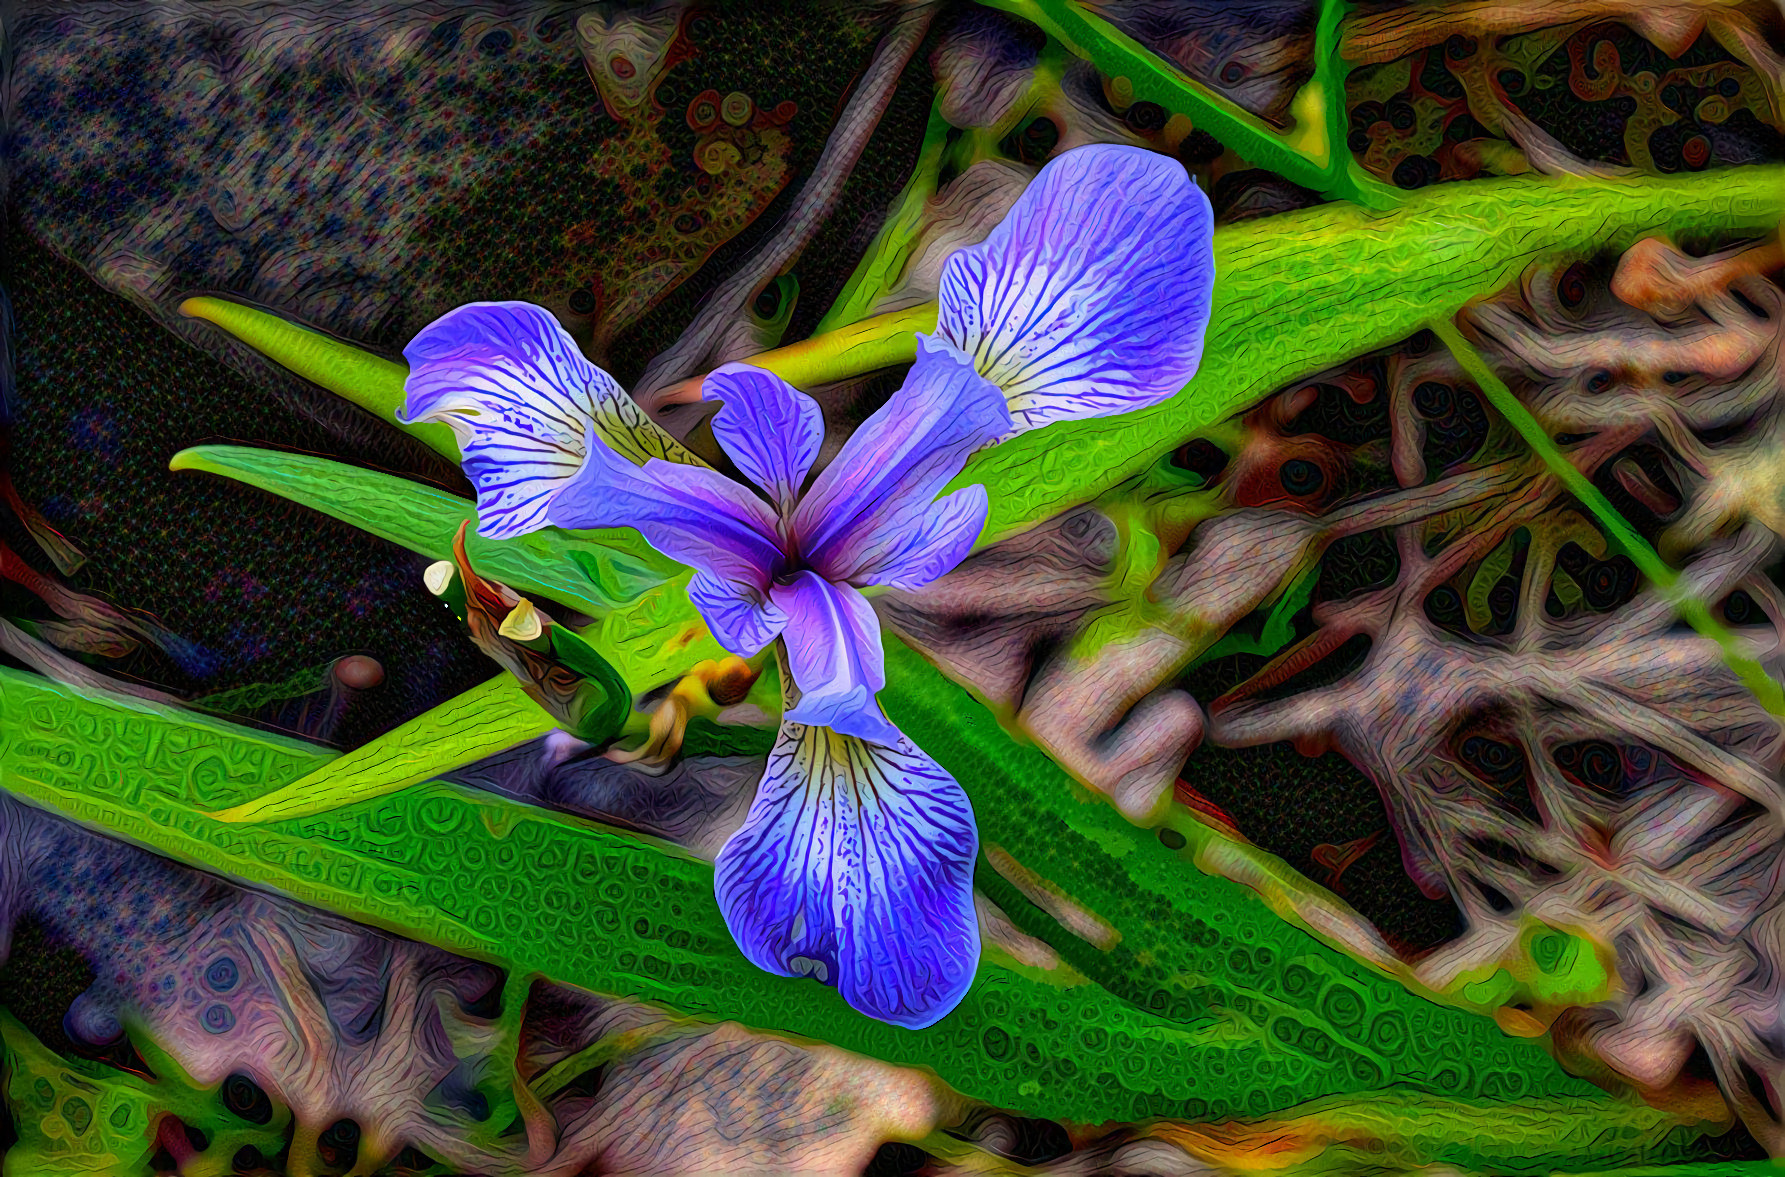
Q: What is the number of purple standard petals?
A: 3